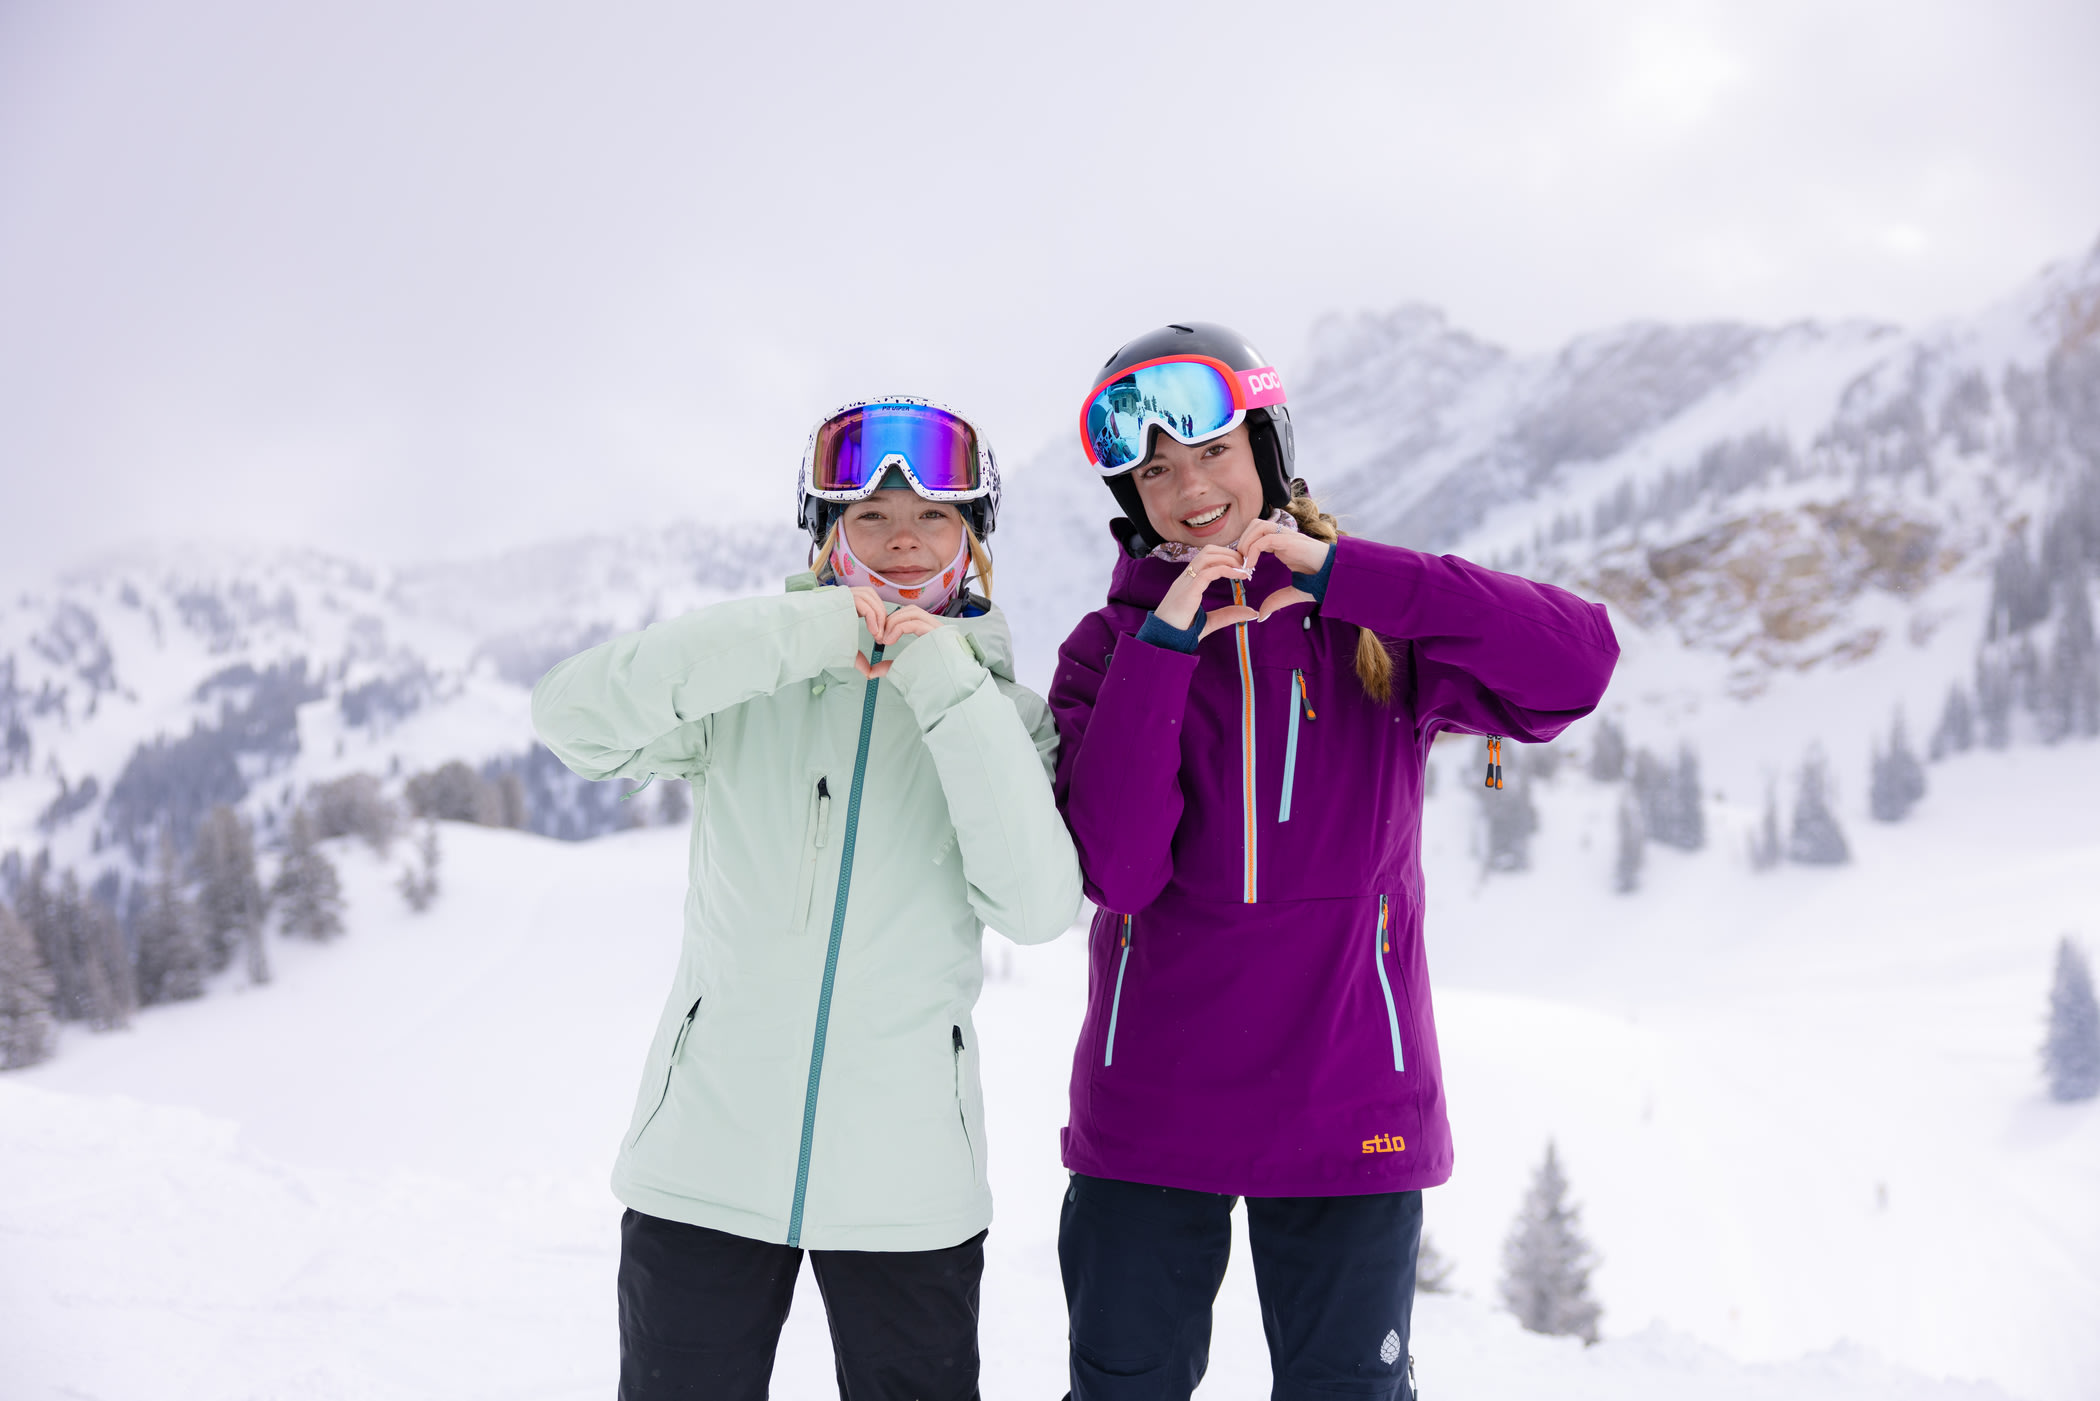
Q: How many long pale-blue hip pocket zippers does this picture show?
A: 2